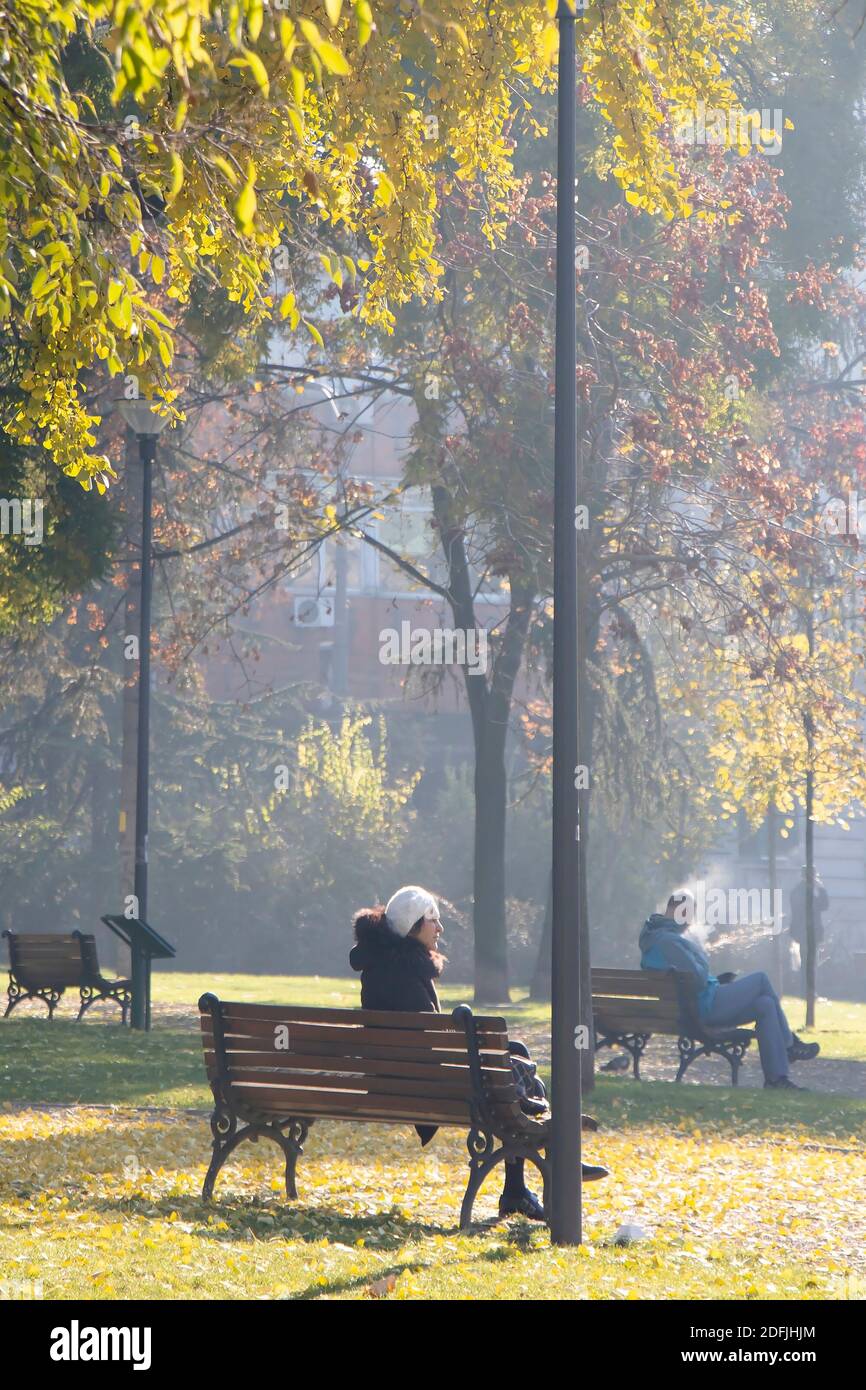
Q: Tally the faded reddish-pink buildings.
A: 1